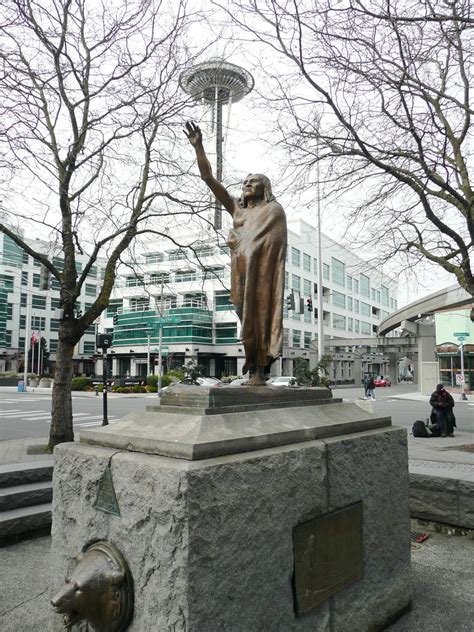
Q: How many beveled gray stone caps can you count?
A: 1